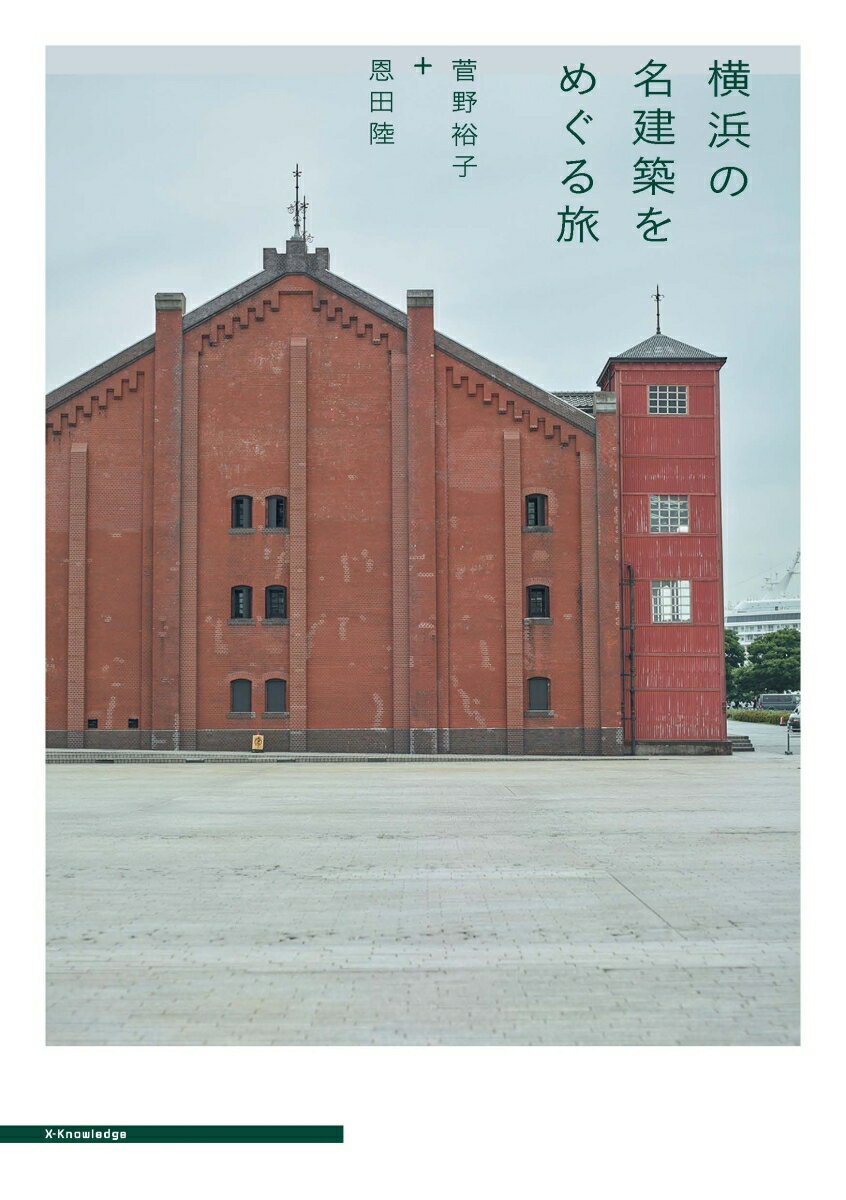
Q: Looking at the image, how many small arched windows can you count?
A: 9